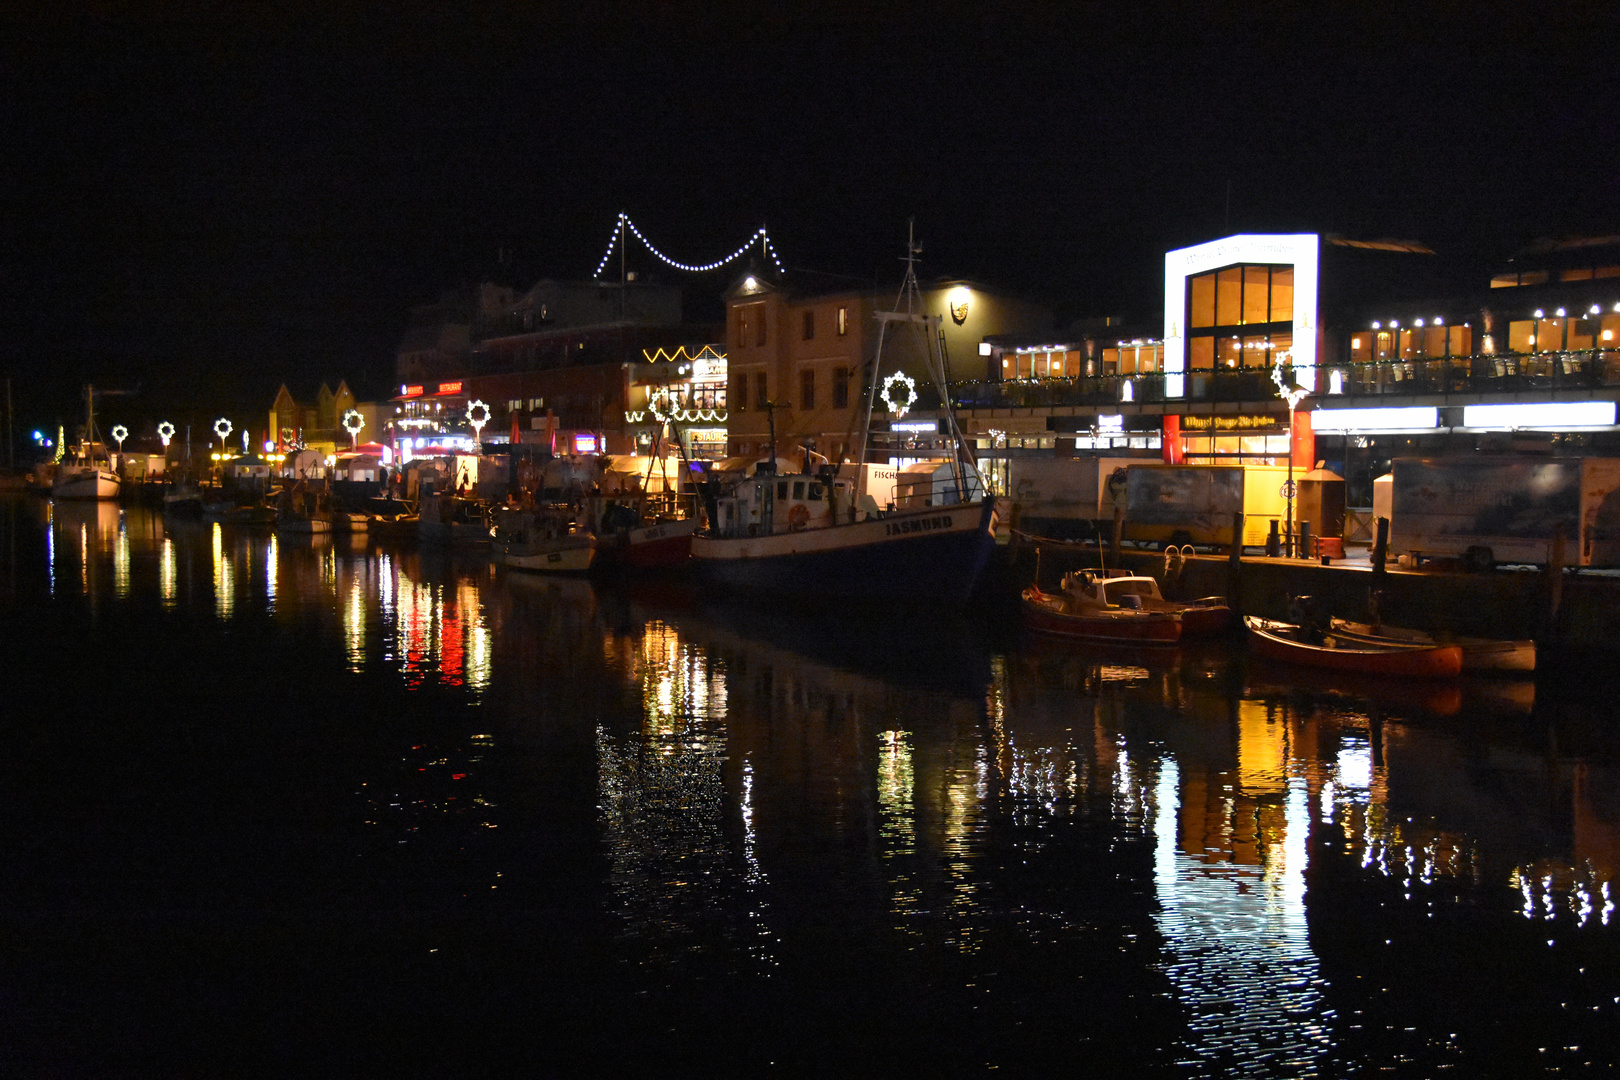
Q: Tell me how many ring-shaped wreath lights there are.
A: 8